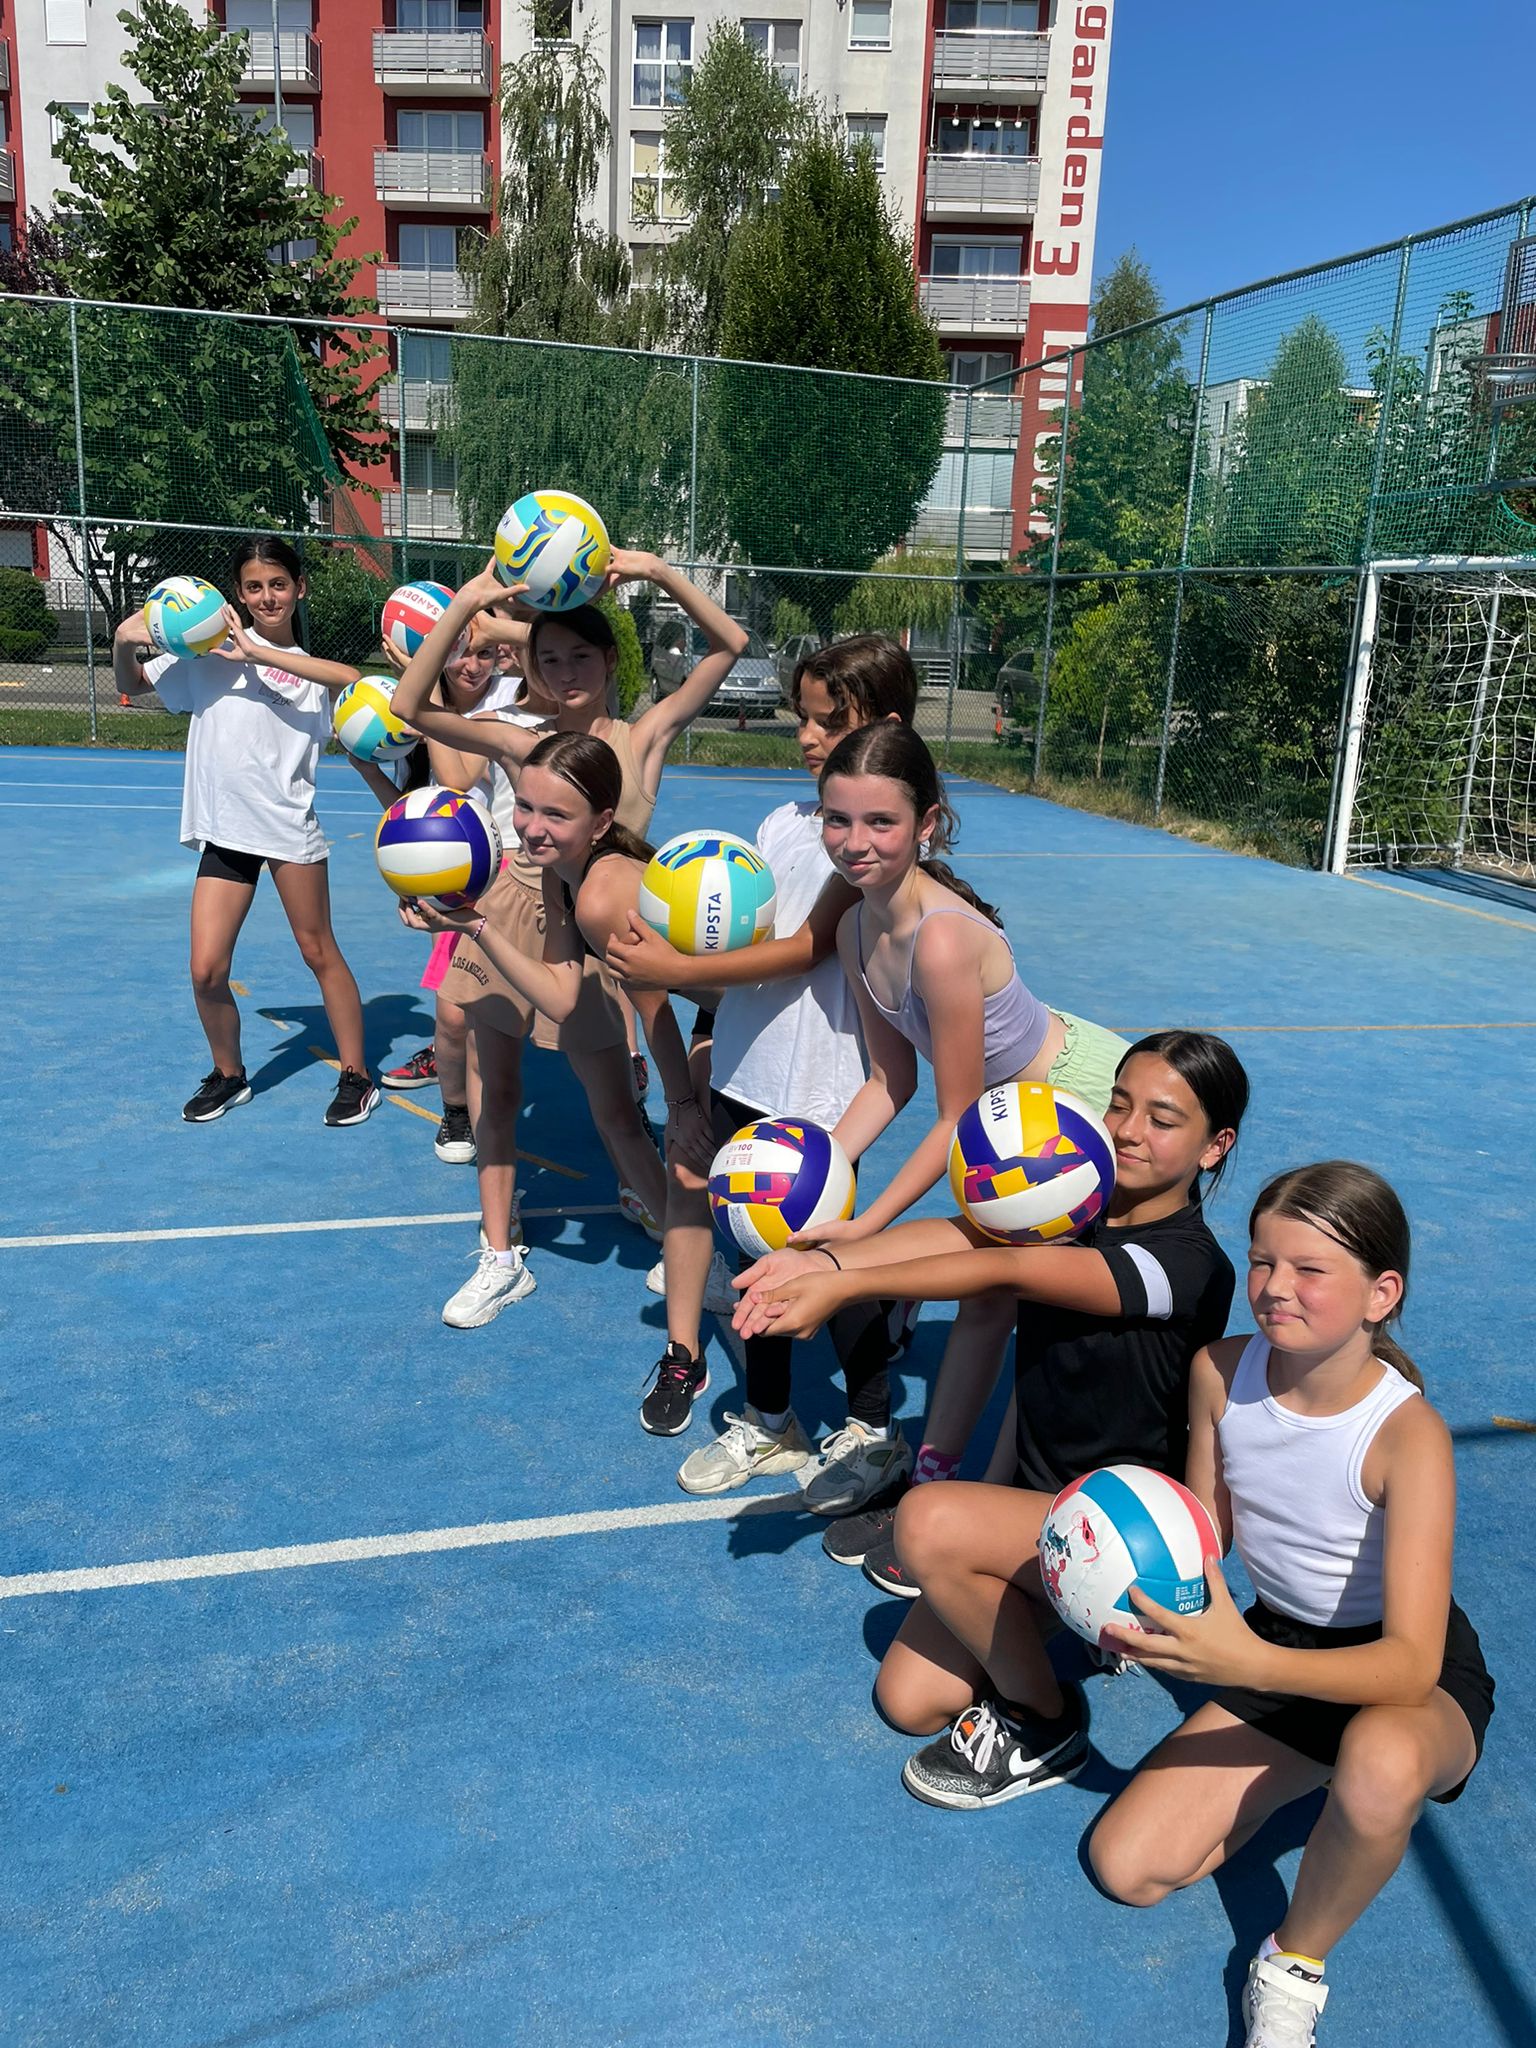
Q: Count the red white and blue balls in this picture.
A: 2